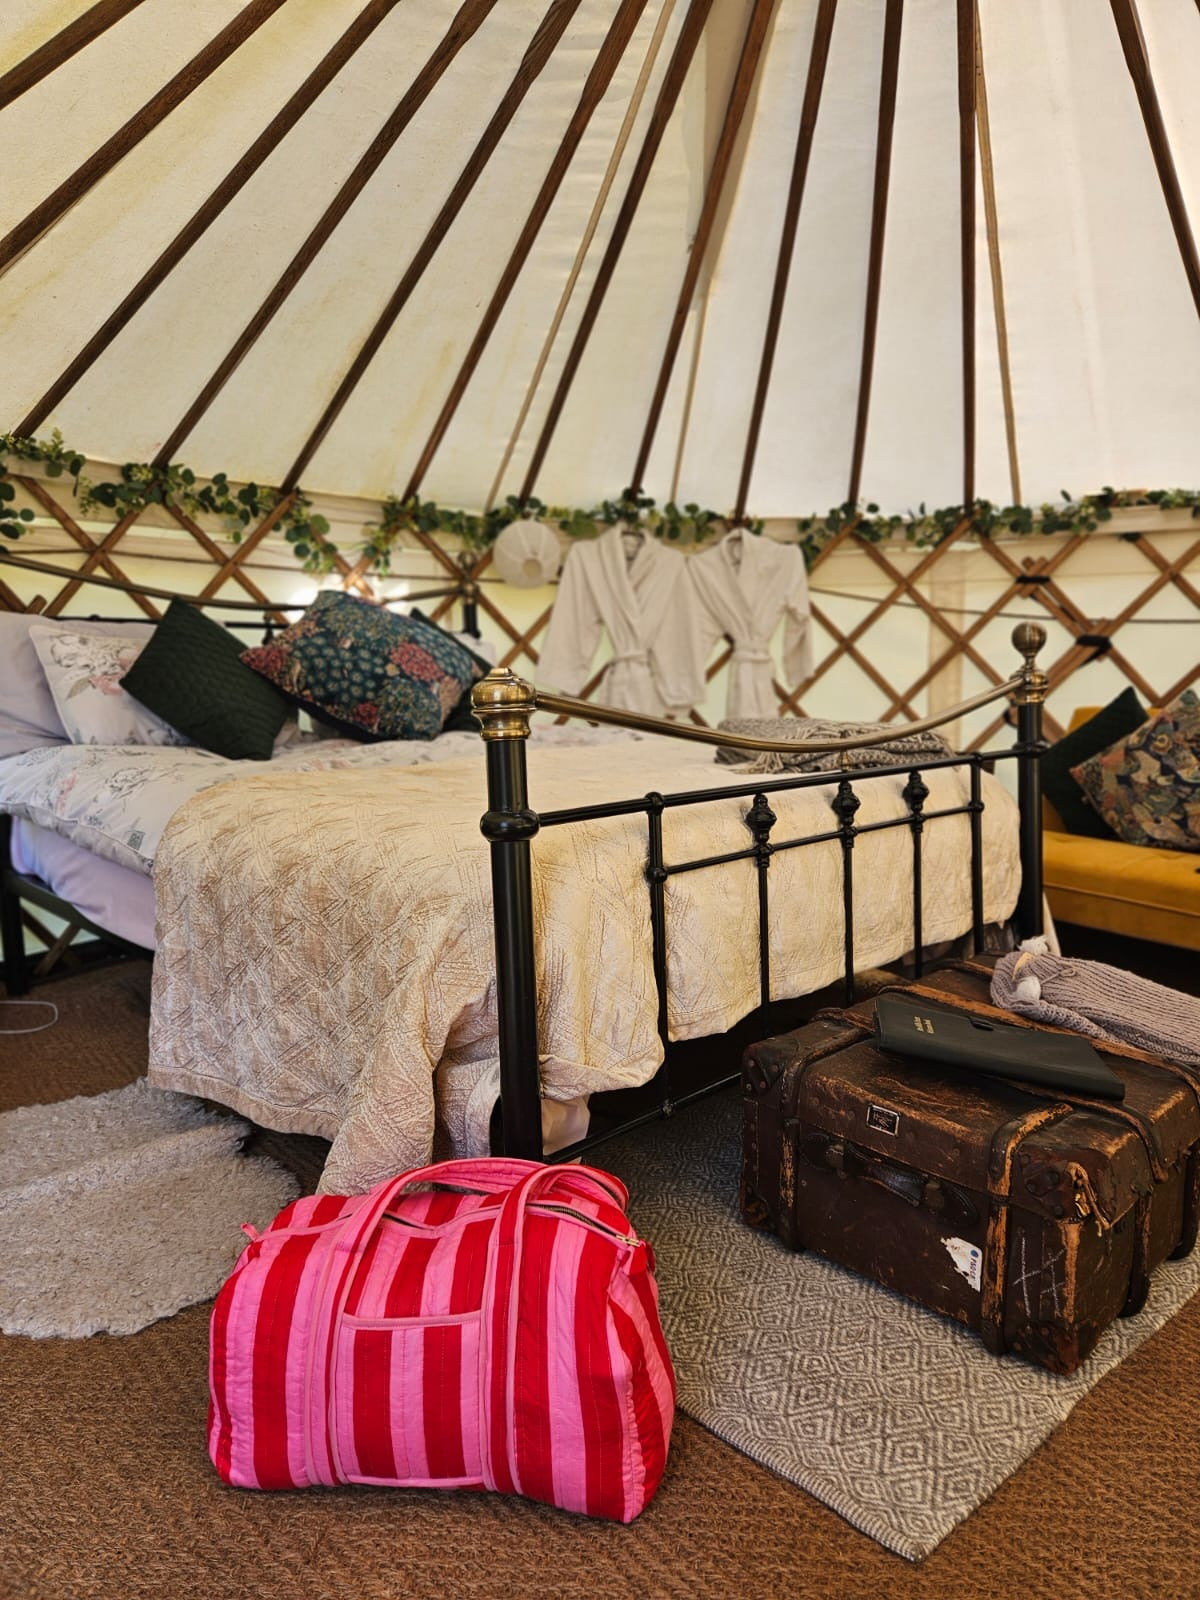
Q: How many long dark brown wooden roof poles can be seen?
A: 12